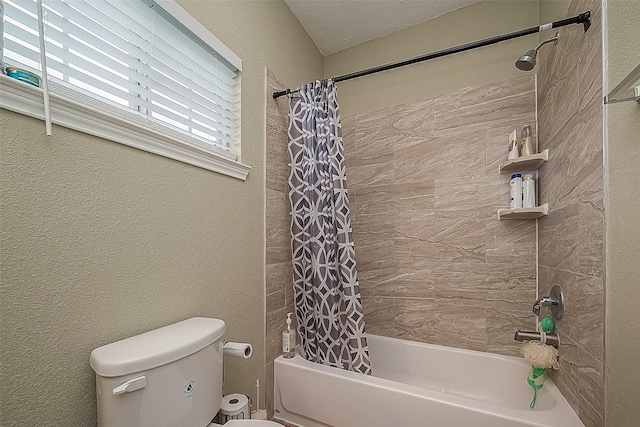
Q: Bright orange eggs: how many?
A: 0